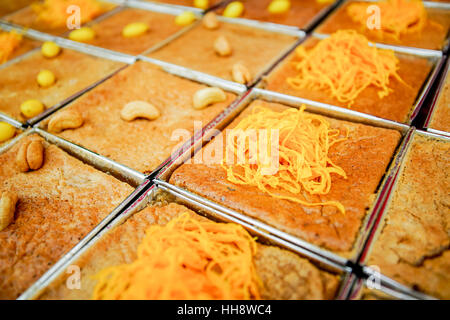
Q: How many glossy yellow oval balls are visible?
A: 11